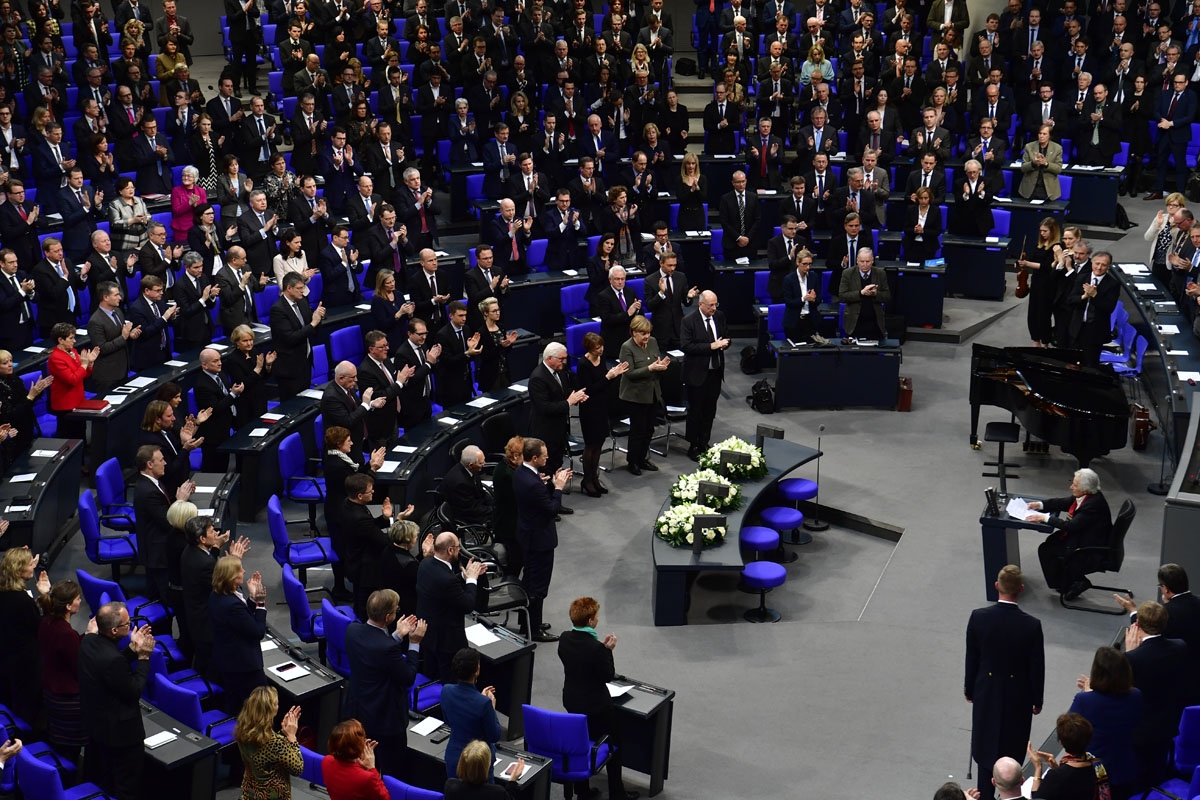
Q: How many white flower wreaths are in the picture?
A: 3